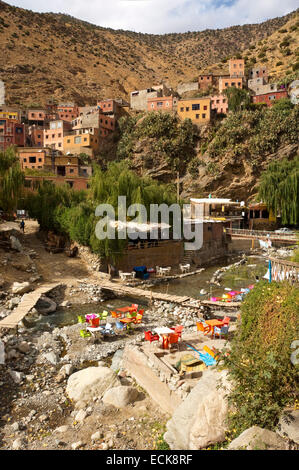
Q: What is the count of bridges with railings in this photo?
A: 1